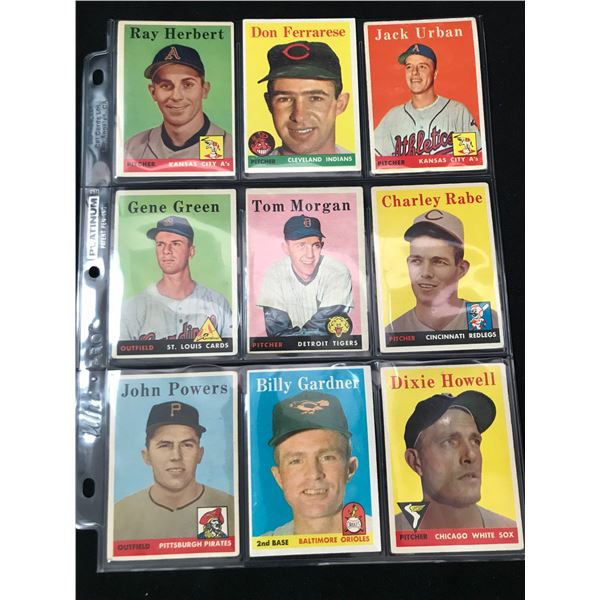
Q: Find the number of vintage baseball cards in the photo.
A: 9